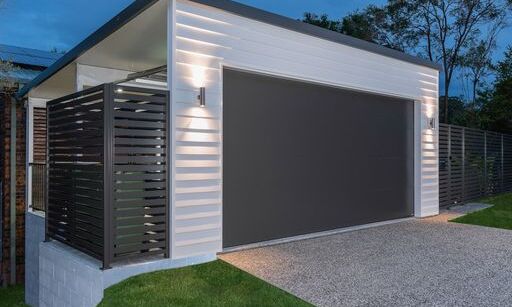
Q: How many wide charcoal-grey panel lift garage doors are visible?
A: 1